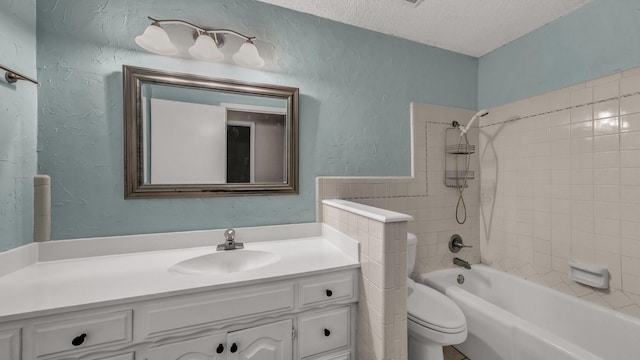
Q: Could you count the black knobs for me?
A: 5